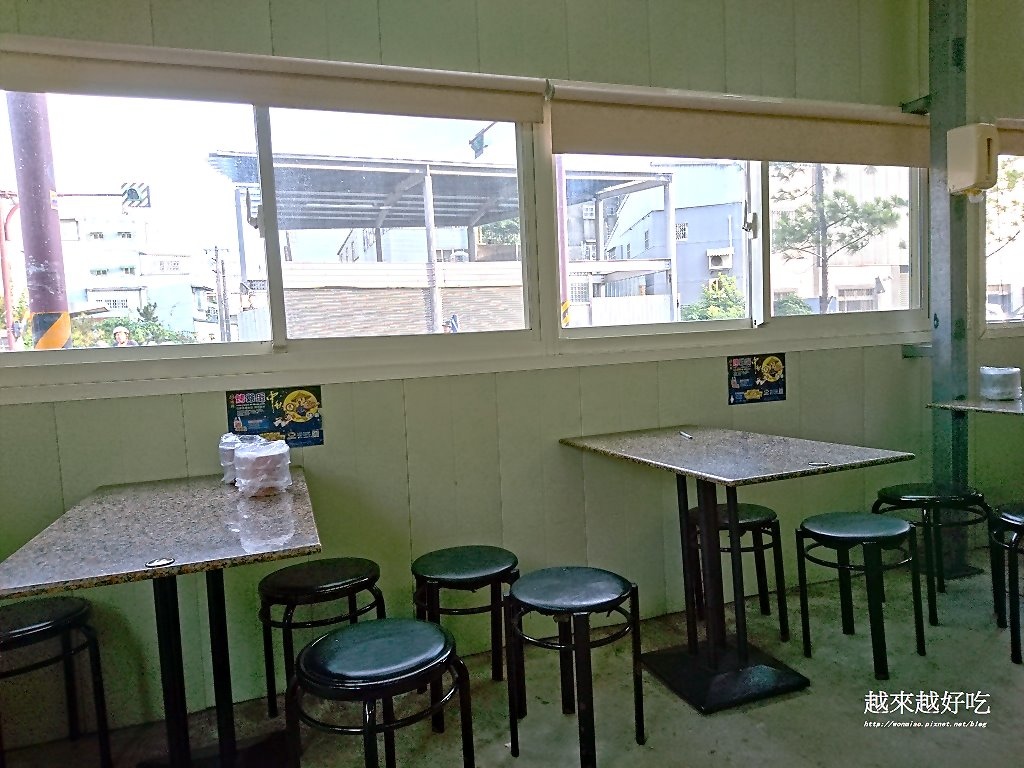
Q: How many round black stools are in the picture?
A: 9